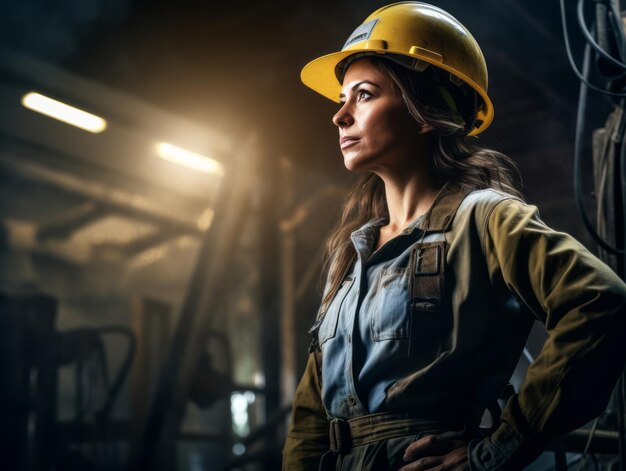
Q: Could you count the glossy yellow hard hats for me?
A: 1